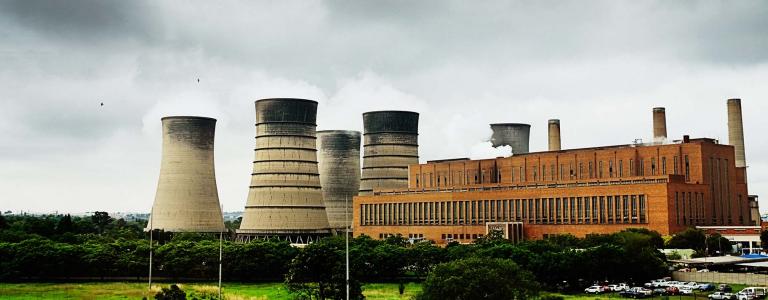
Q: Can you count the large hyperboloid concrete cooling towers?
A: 5